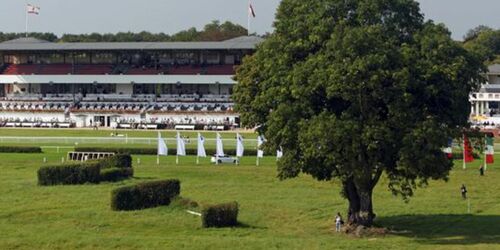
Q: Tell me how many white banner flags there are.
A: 7